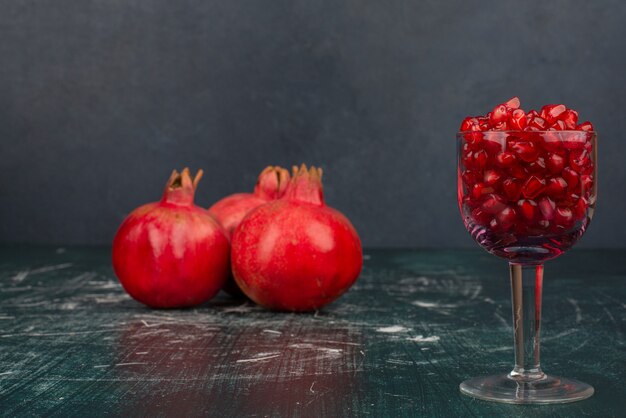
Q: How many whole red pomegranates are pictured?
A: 3